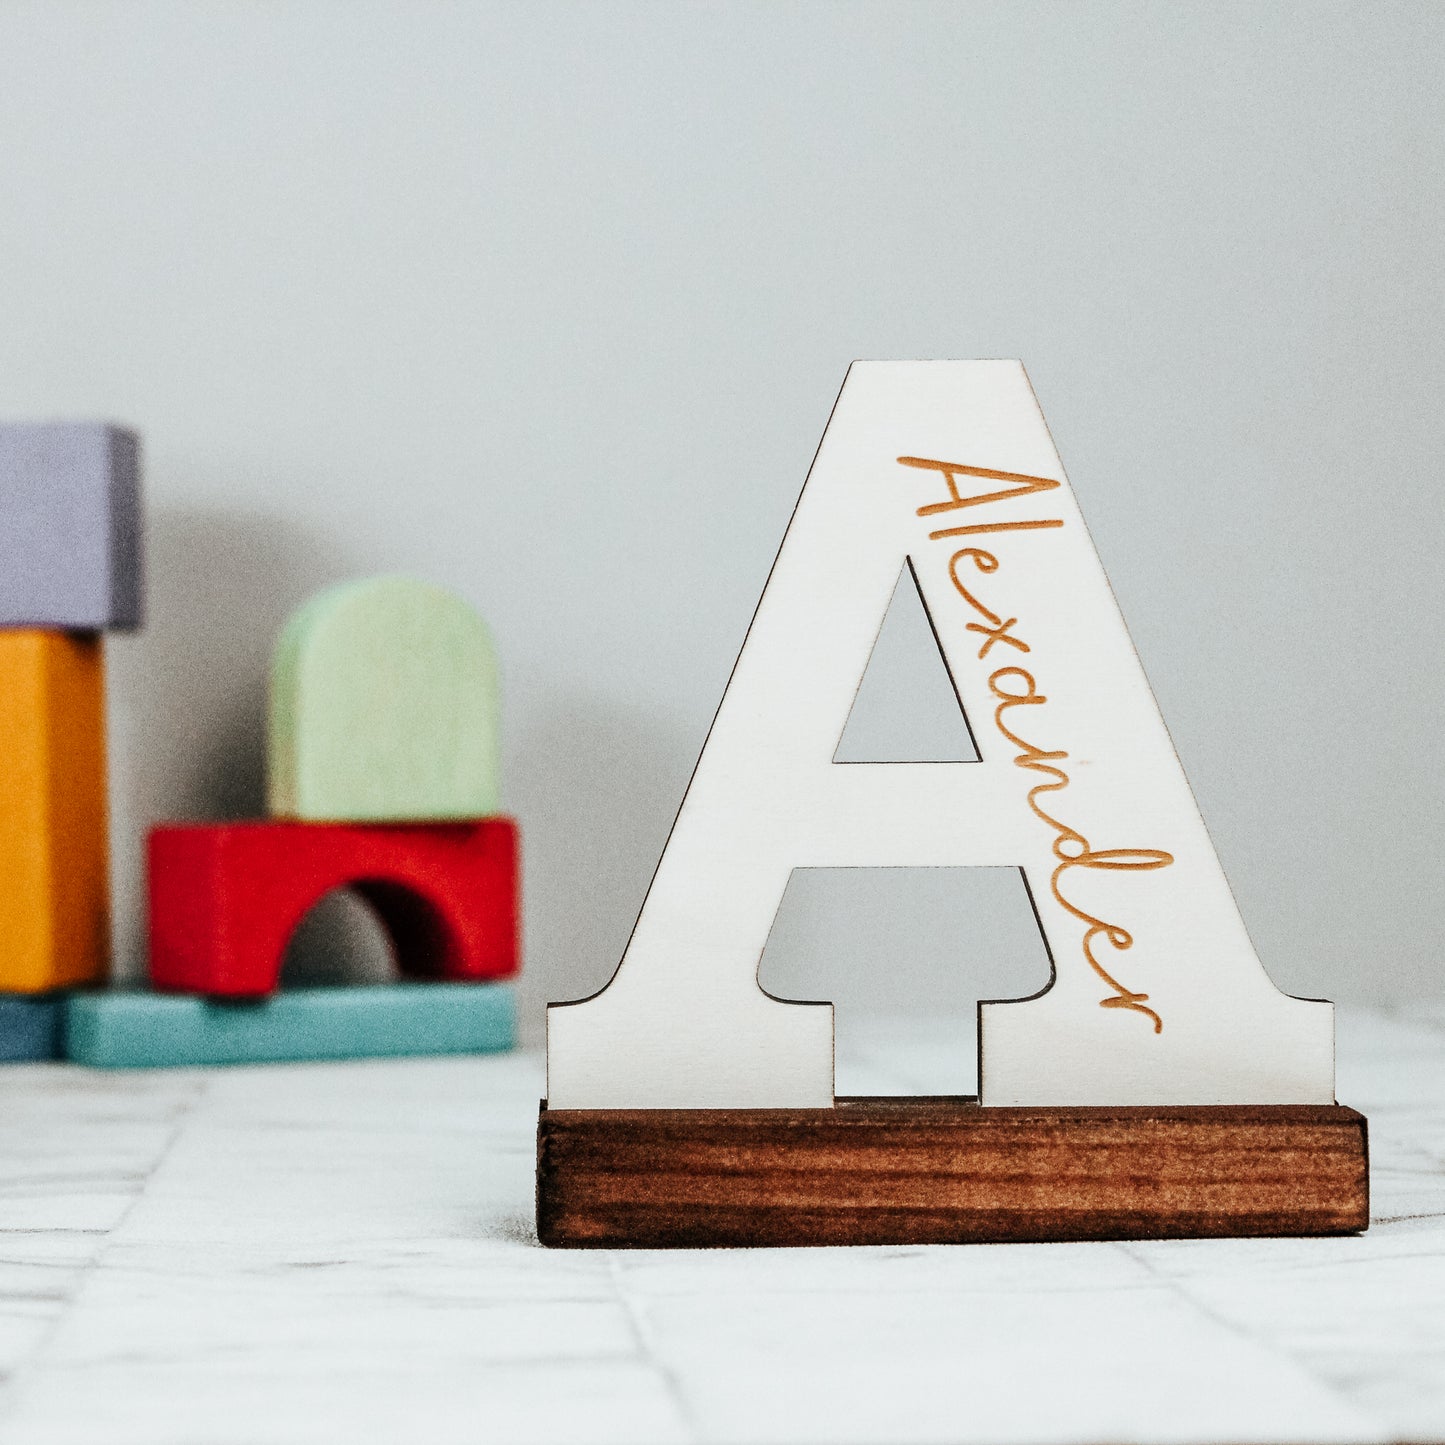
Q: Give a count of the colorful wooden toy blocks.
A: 6